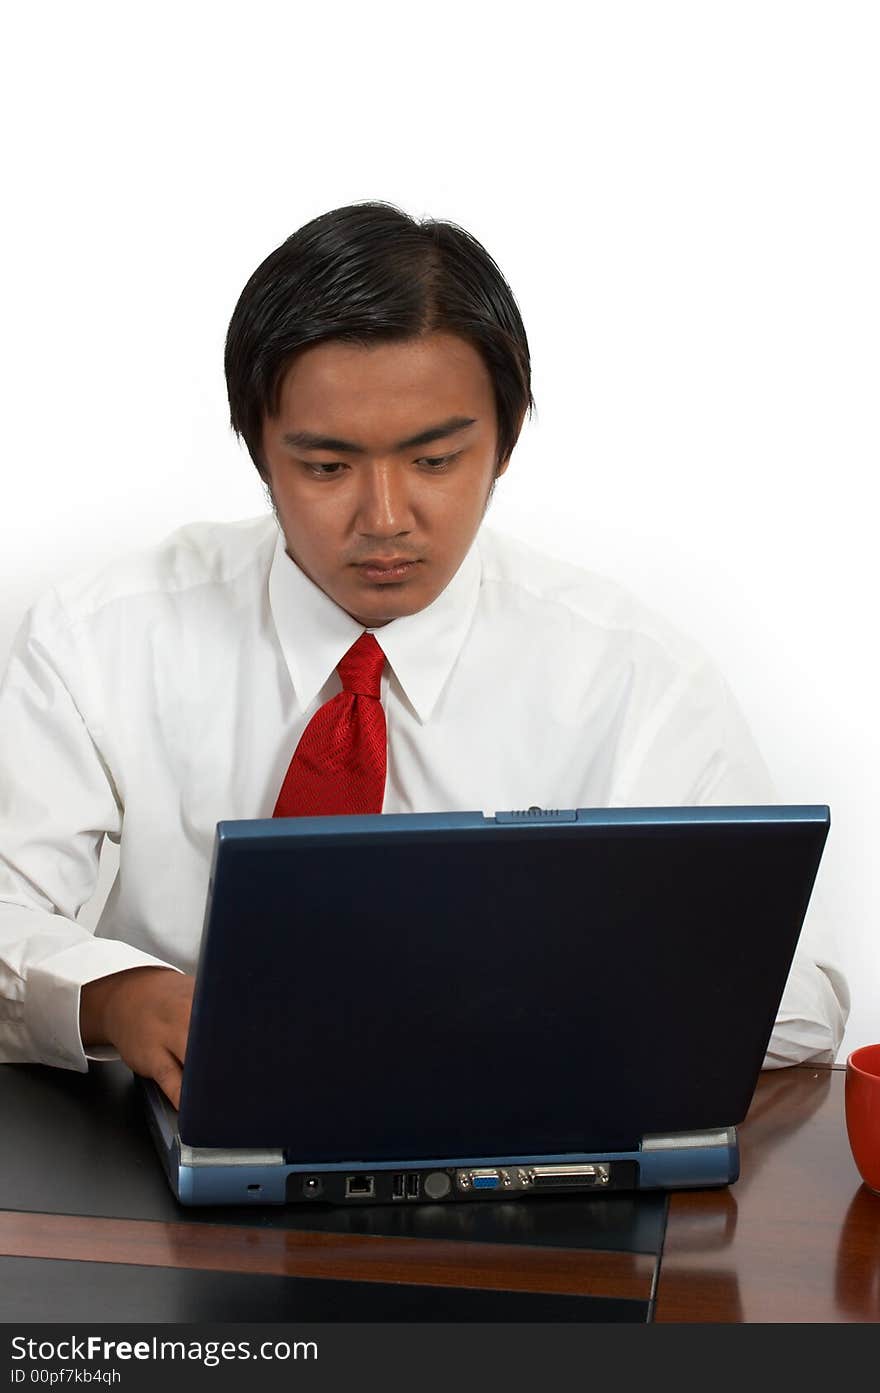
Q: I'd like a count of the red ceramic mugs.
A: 1